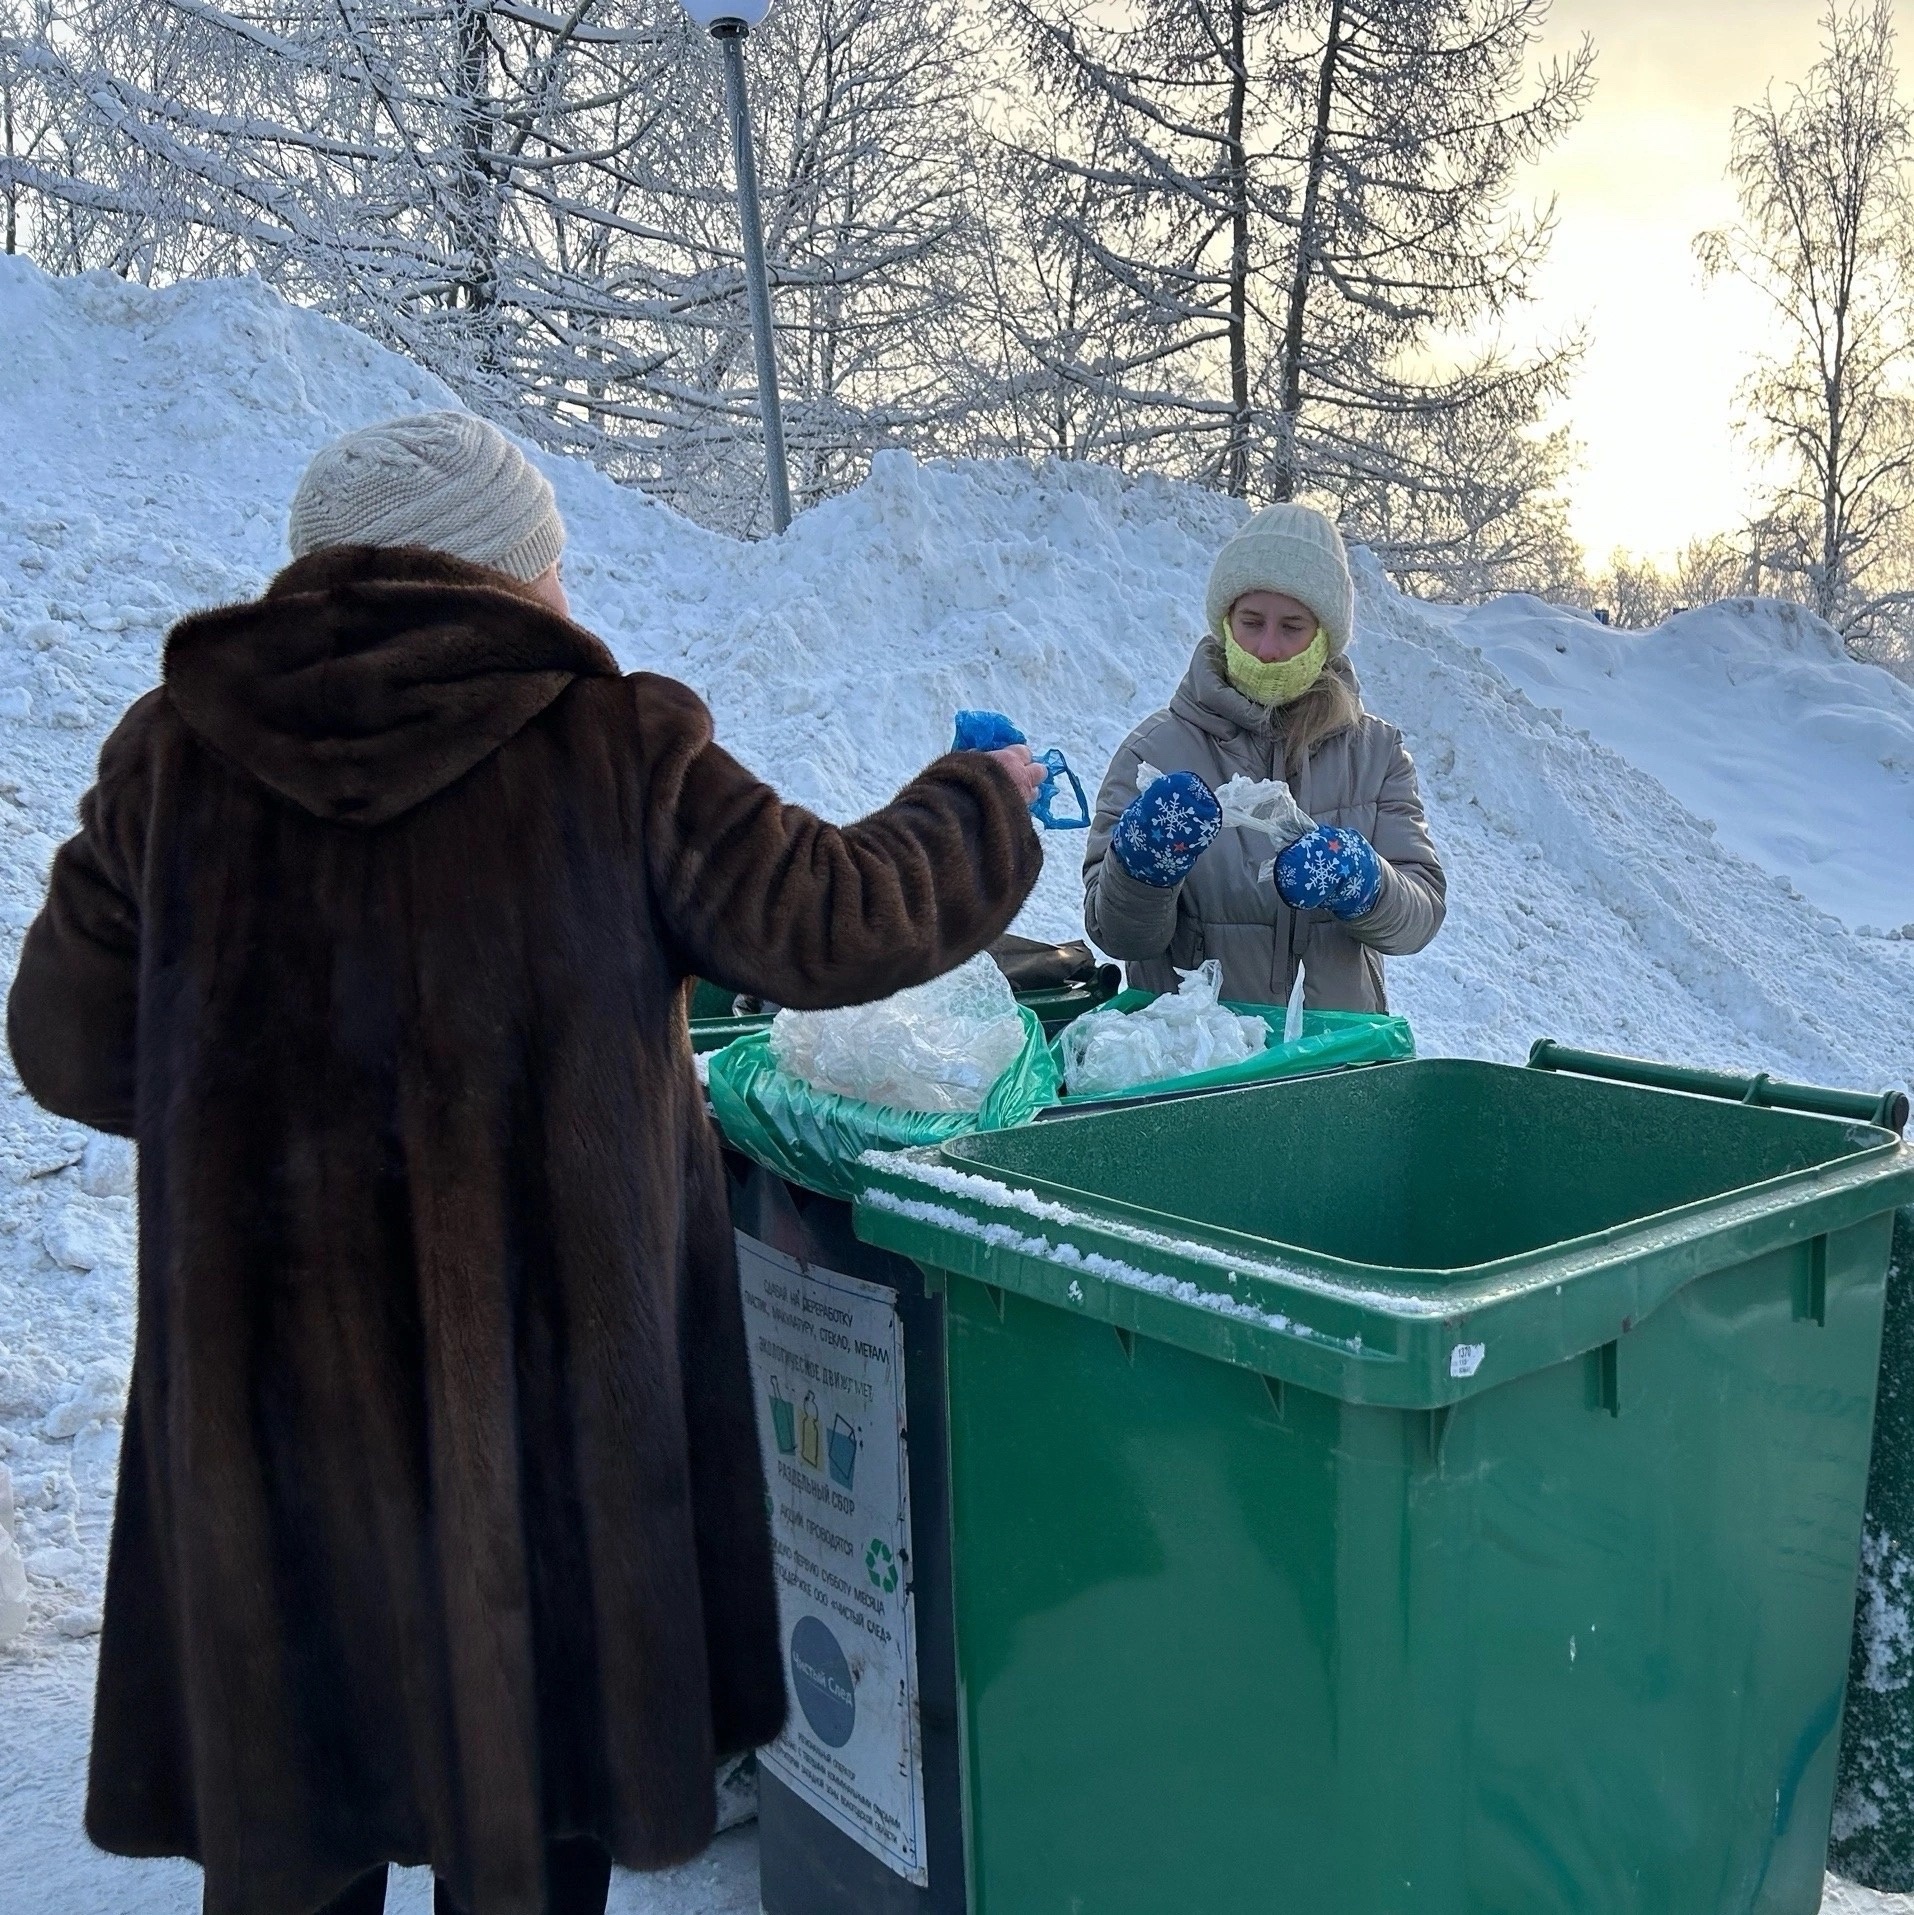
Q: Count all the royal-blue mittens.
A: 2